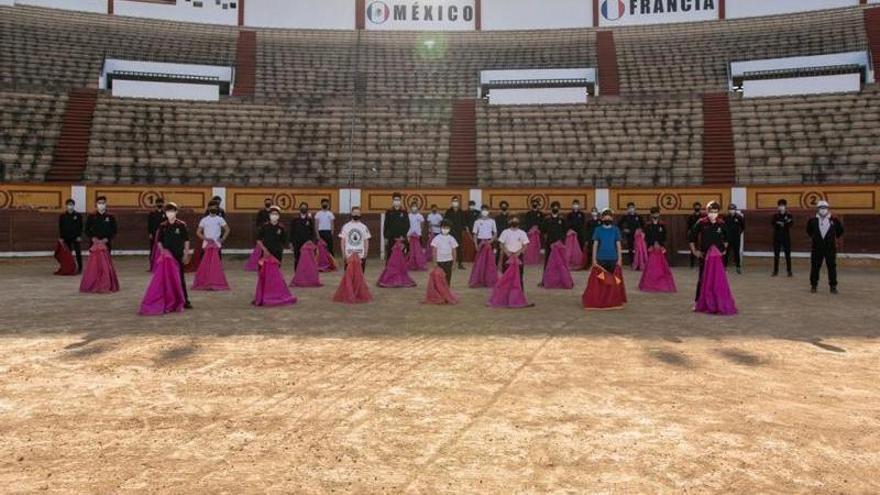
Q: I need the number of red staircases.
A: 6